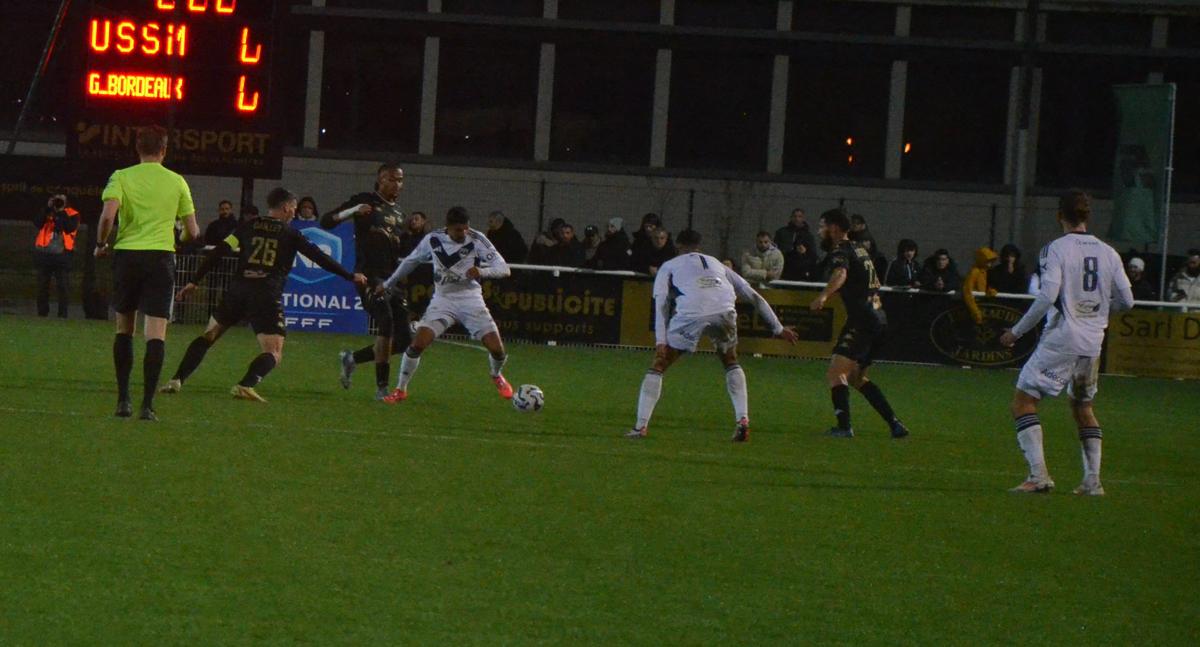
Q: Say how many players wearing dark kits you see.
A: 3